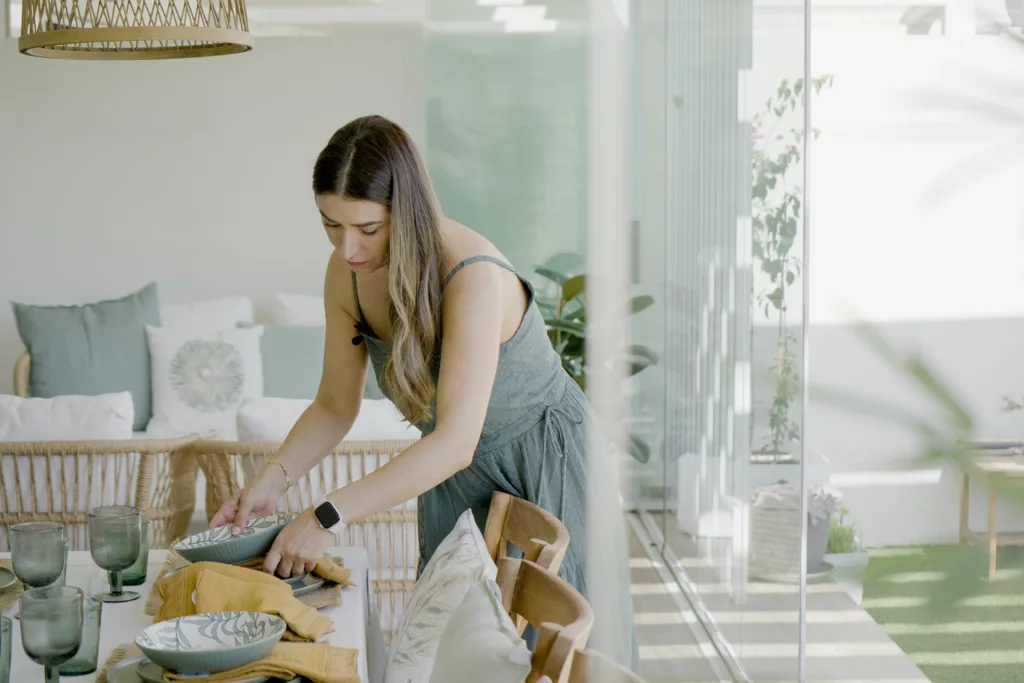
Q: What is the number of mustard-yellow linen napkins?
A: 3